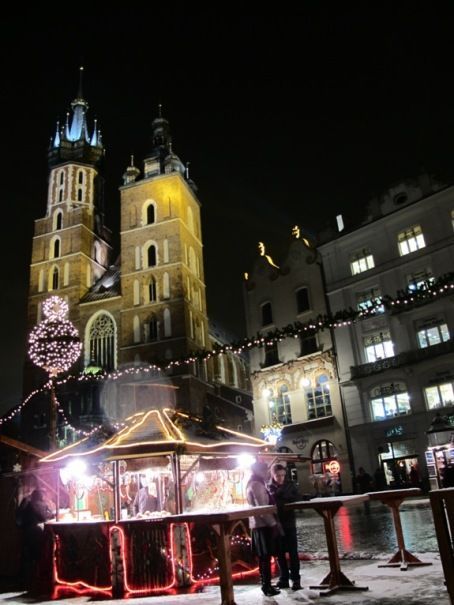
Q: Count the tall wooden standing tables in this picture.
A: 3